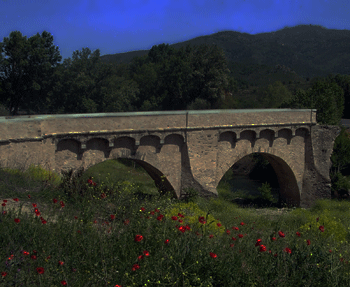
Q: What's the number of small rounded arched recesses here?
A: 10